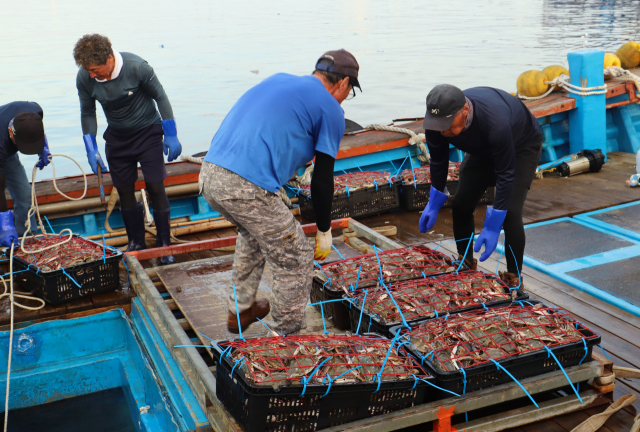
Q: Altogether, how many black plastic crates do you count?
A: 7